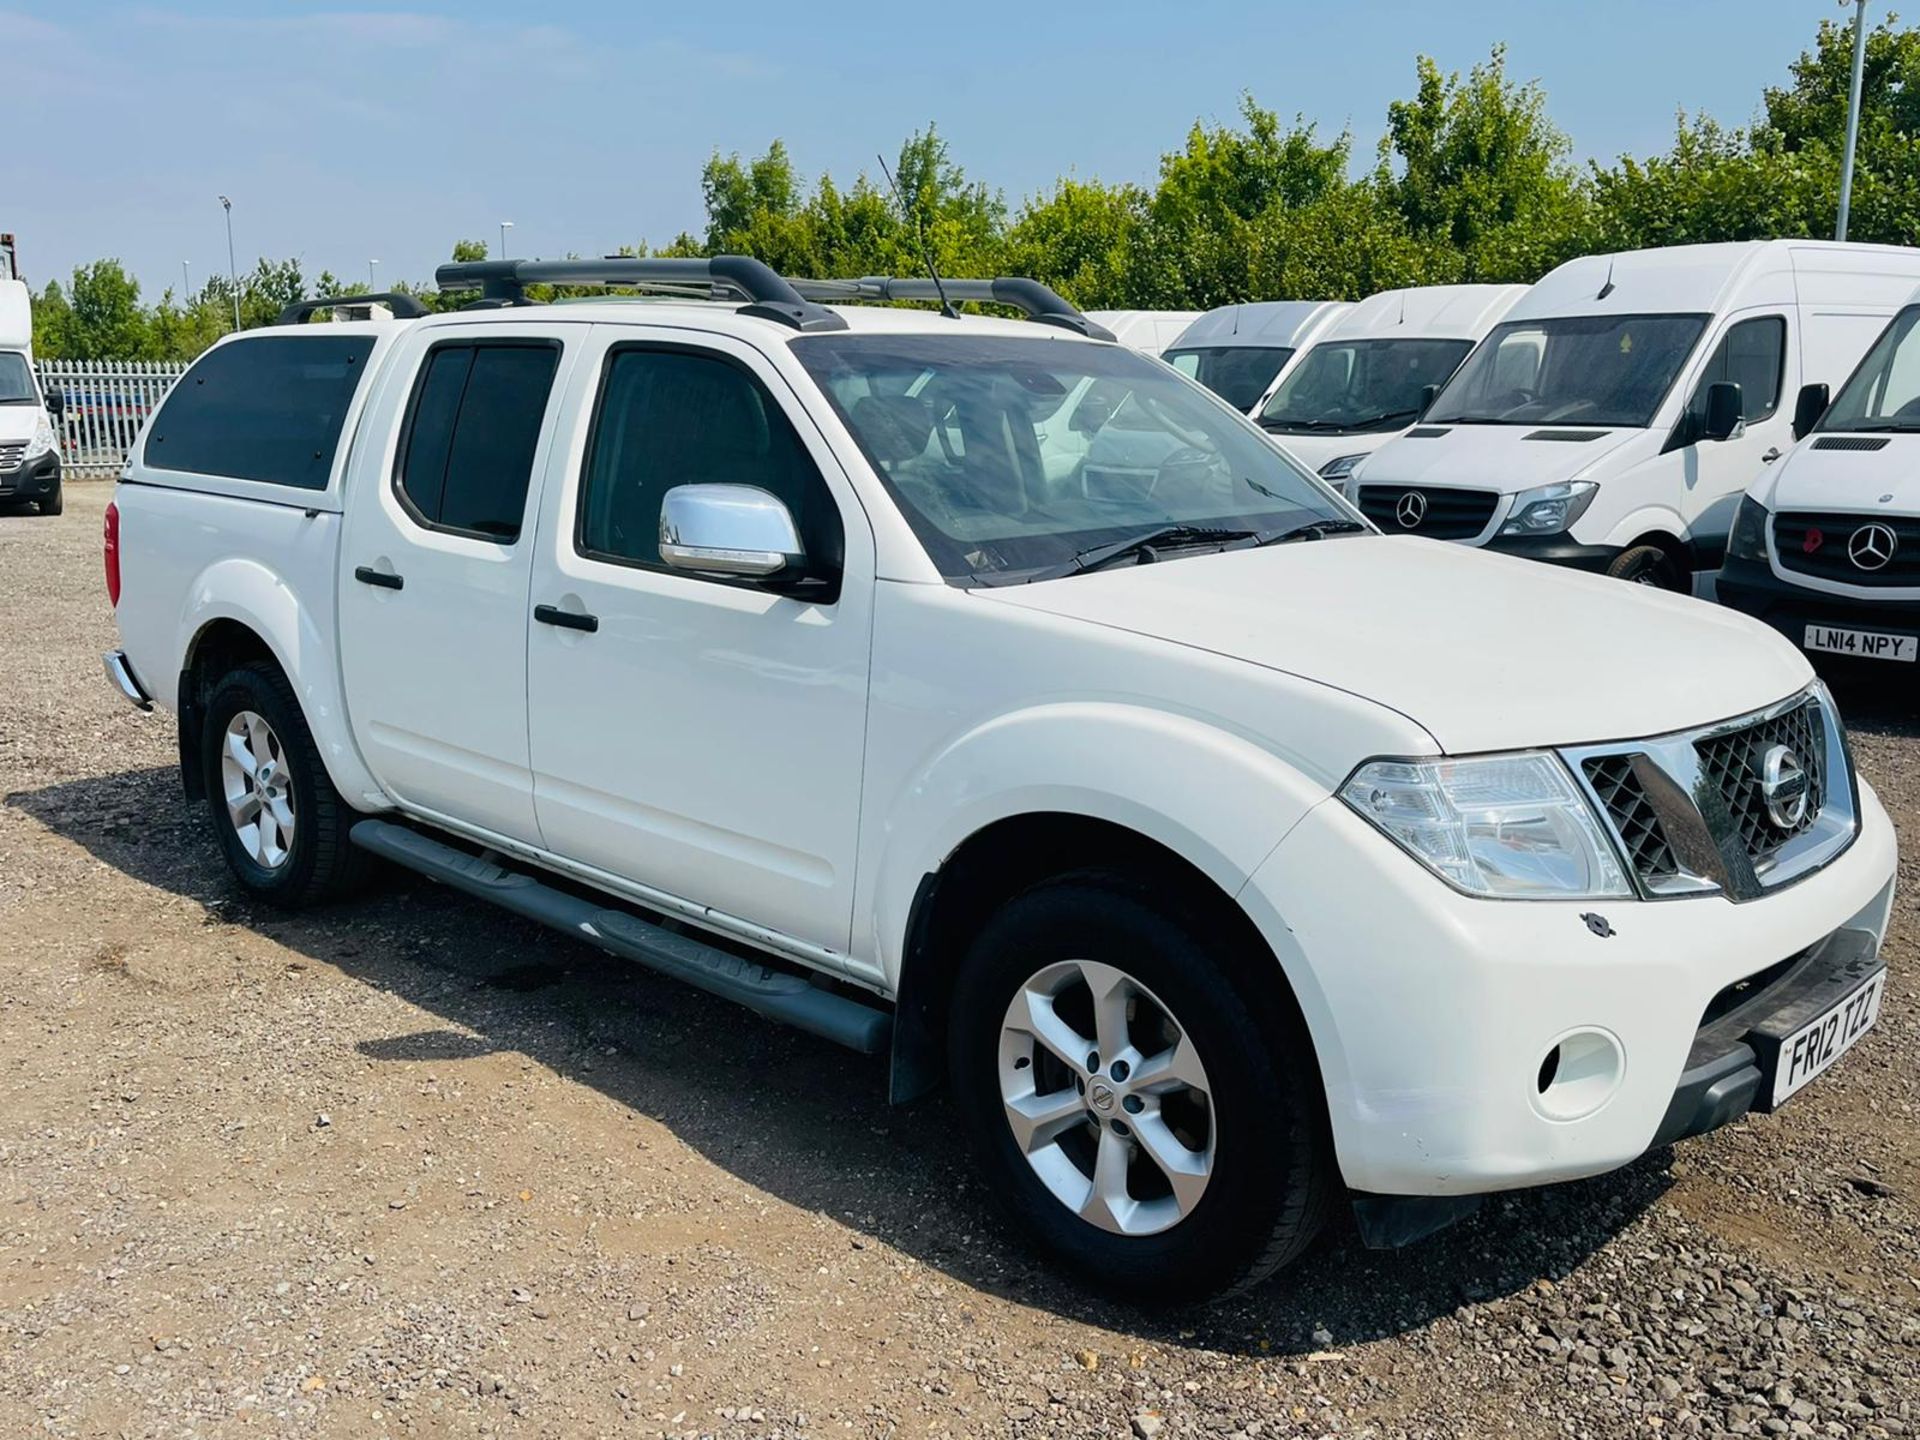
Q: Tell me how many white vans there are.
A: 6